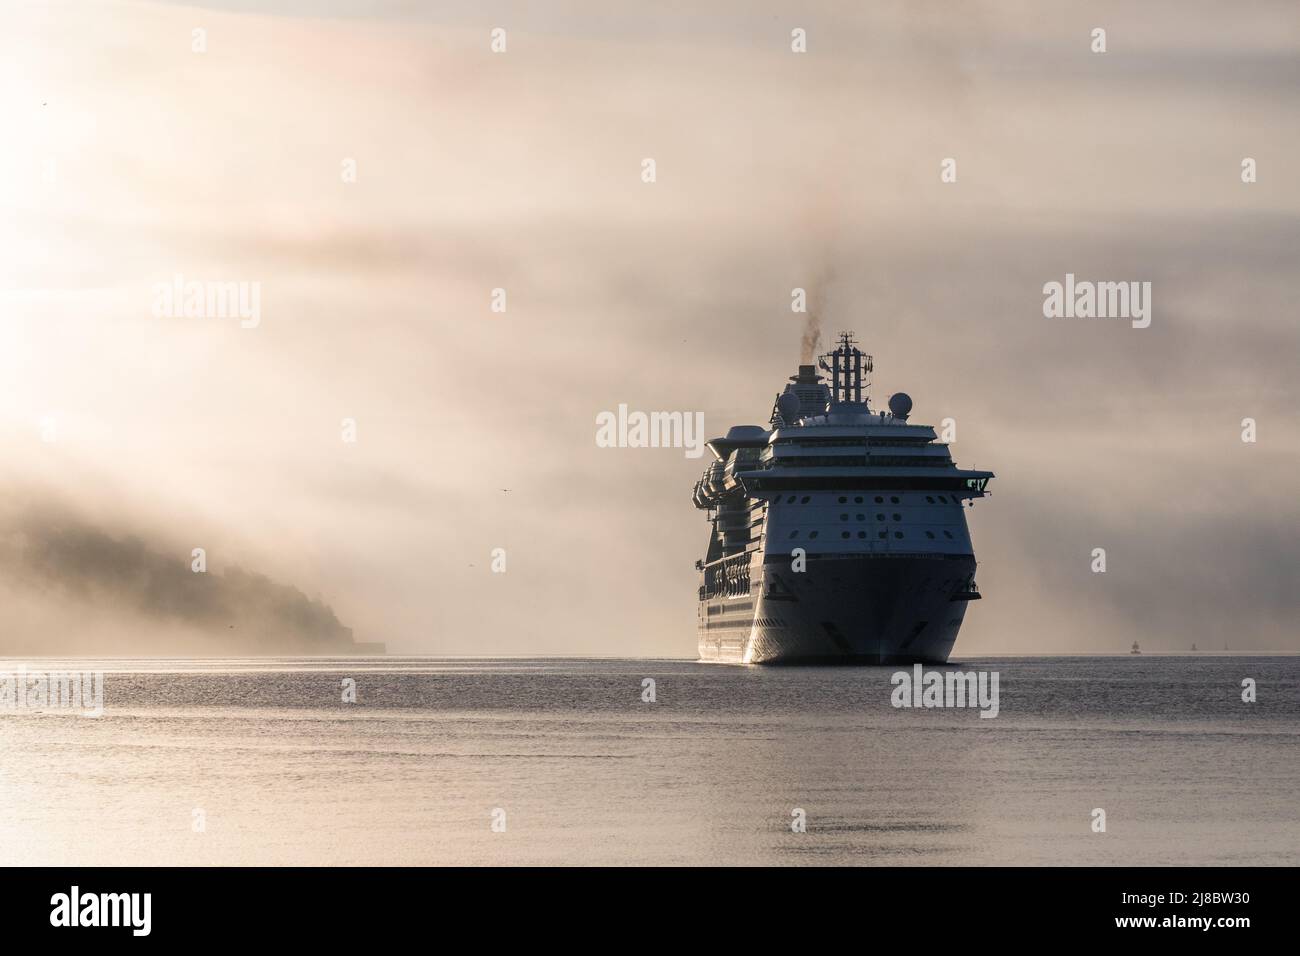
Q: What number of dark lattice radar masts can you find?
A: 1